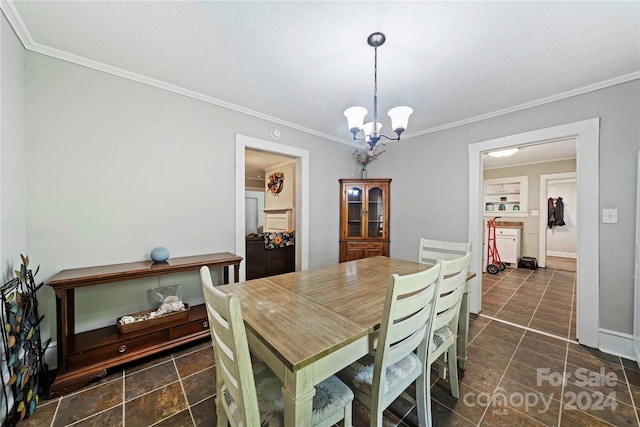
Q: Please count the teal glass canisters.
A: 3